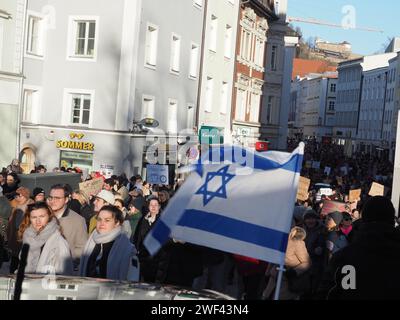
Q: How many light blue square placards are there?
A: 1